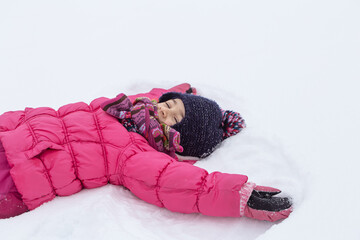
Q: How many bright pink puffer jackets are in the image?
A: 1